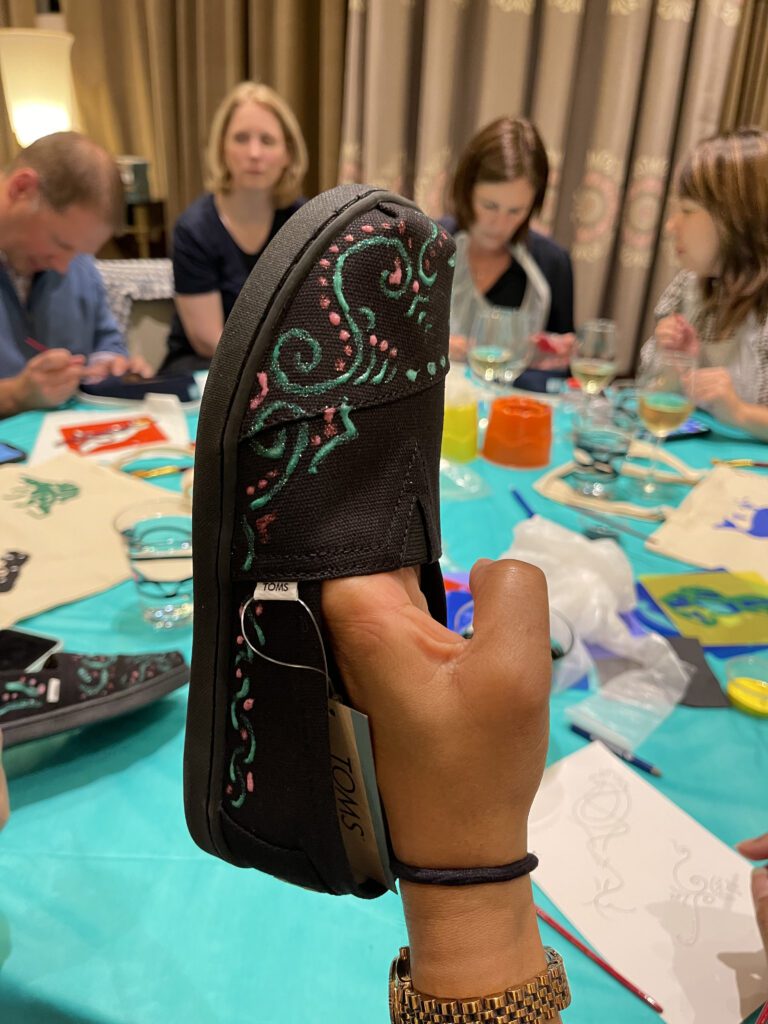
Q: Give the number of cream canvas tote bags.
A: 2